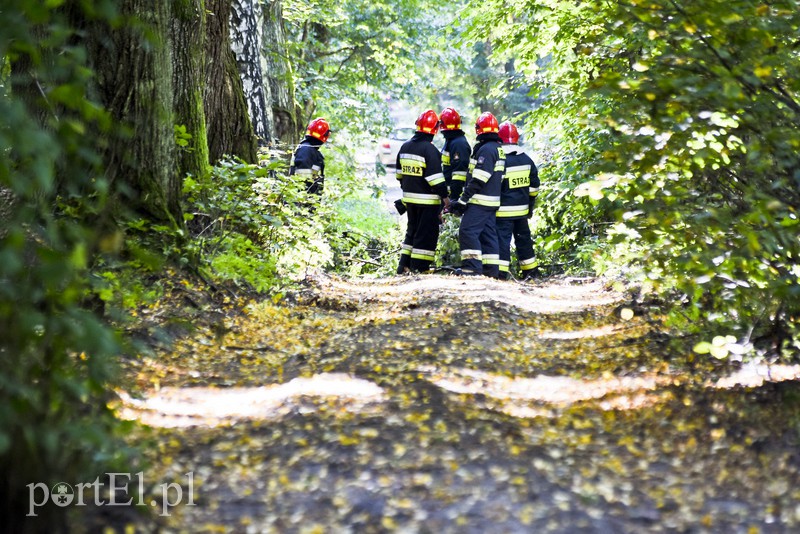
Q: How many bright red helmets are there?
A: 5